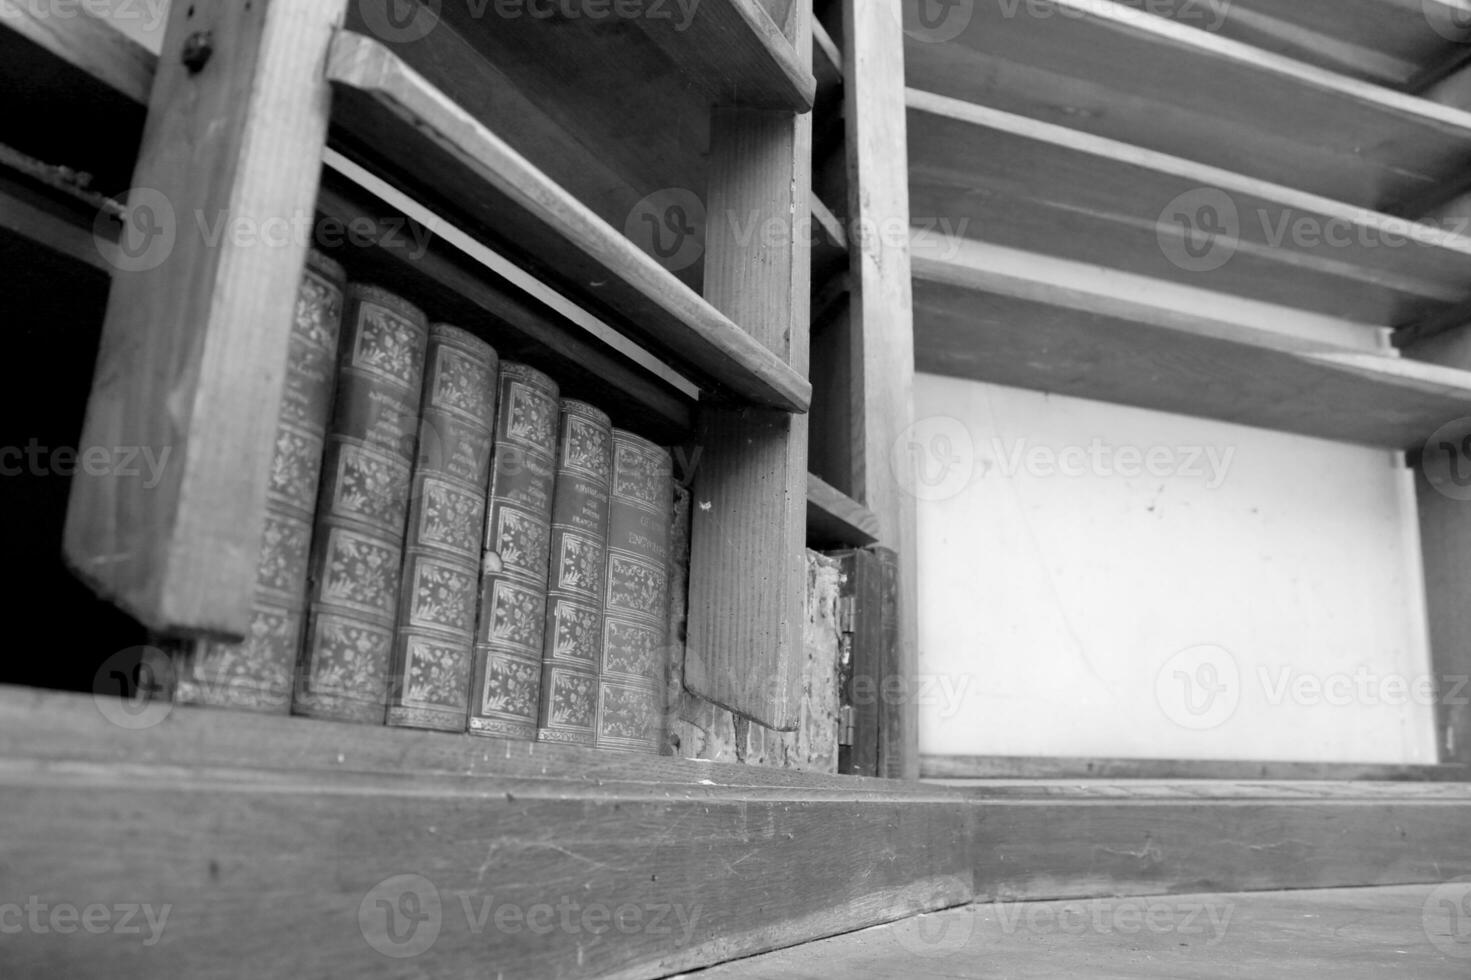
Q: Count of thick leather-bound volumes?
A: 6